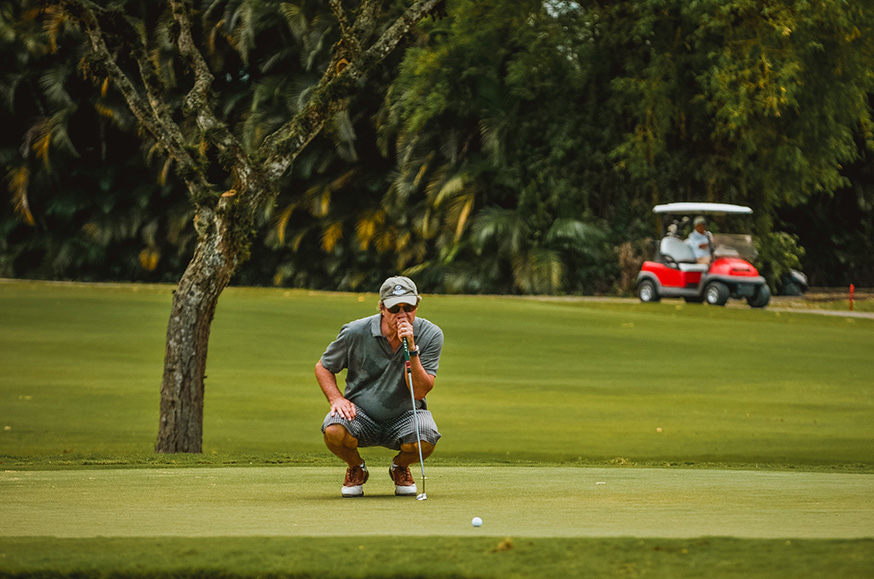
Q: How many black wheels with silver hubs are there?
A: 2